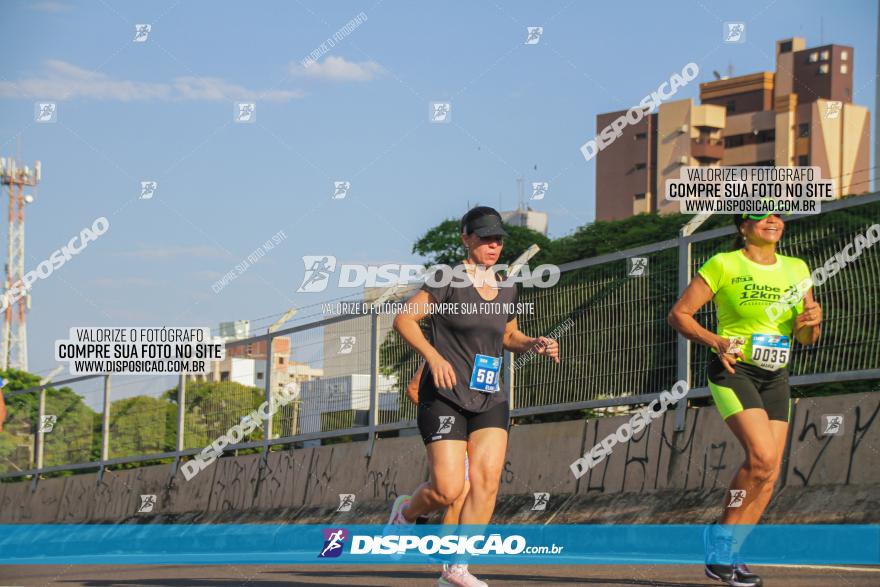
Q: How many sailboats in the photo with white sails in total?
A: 0